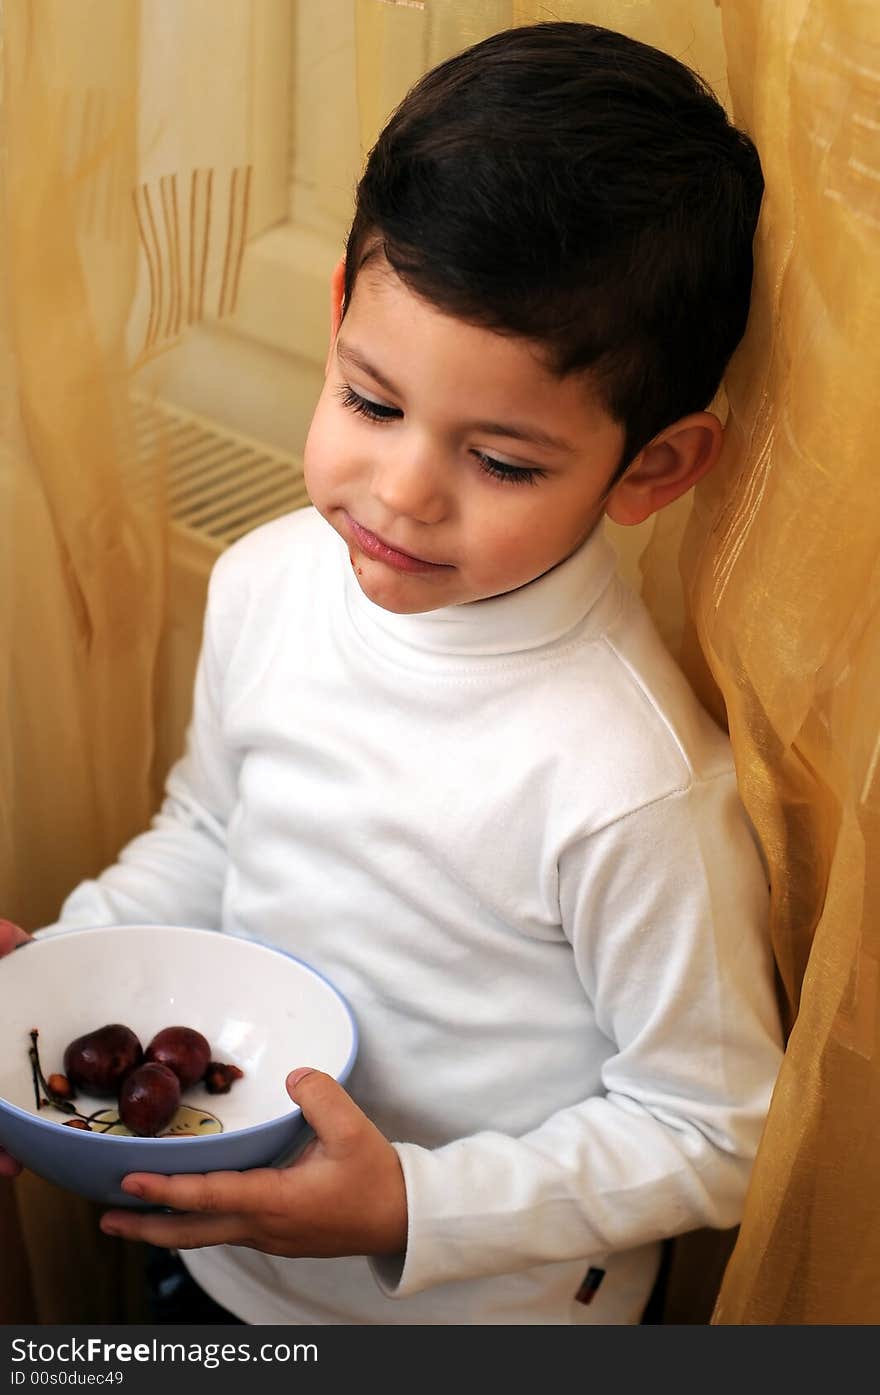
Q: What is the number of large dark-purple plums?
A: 3